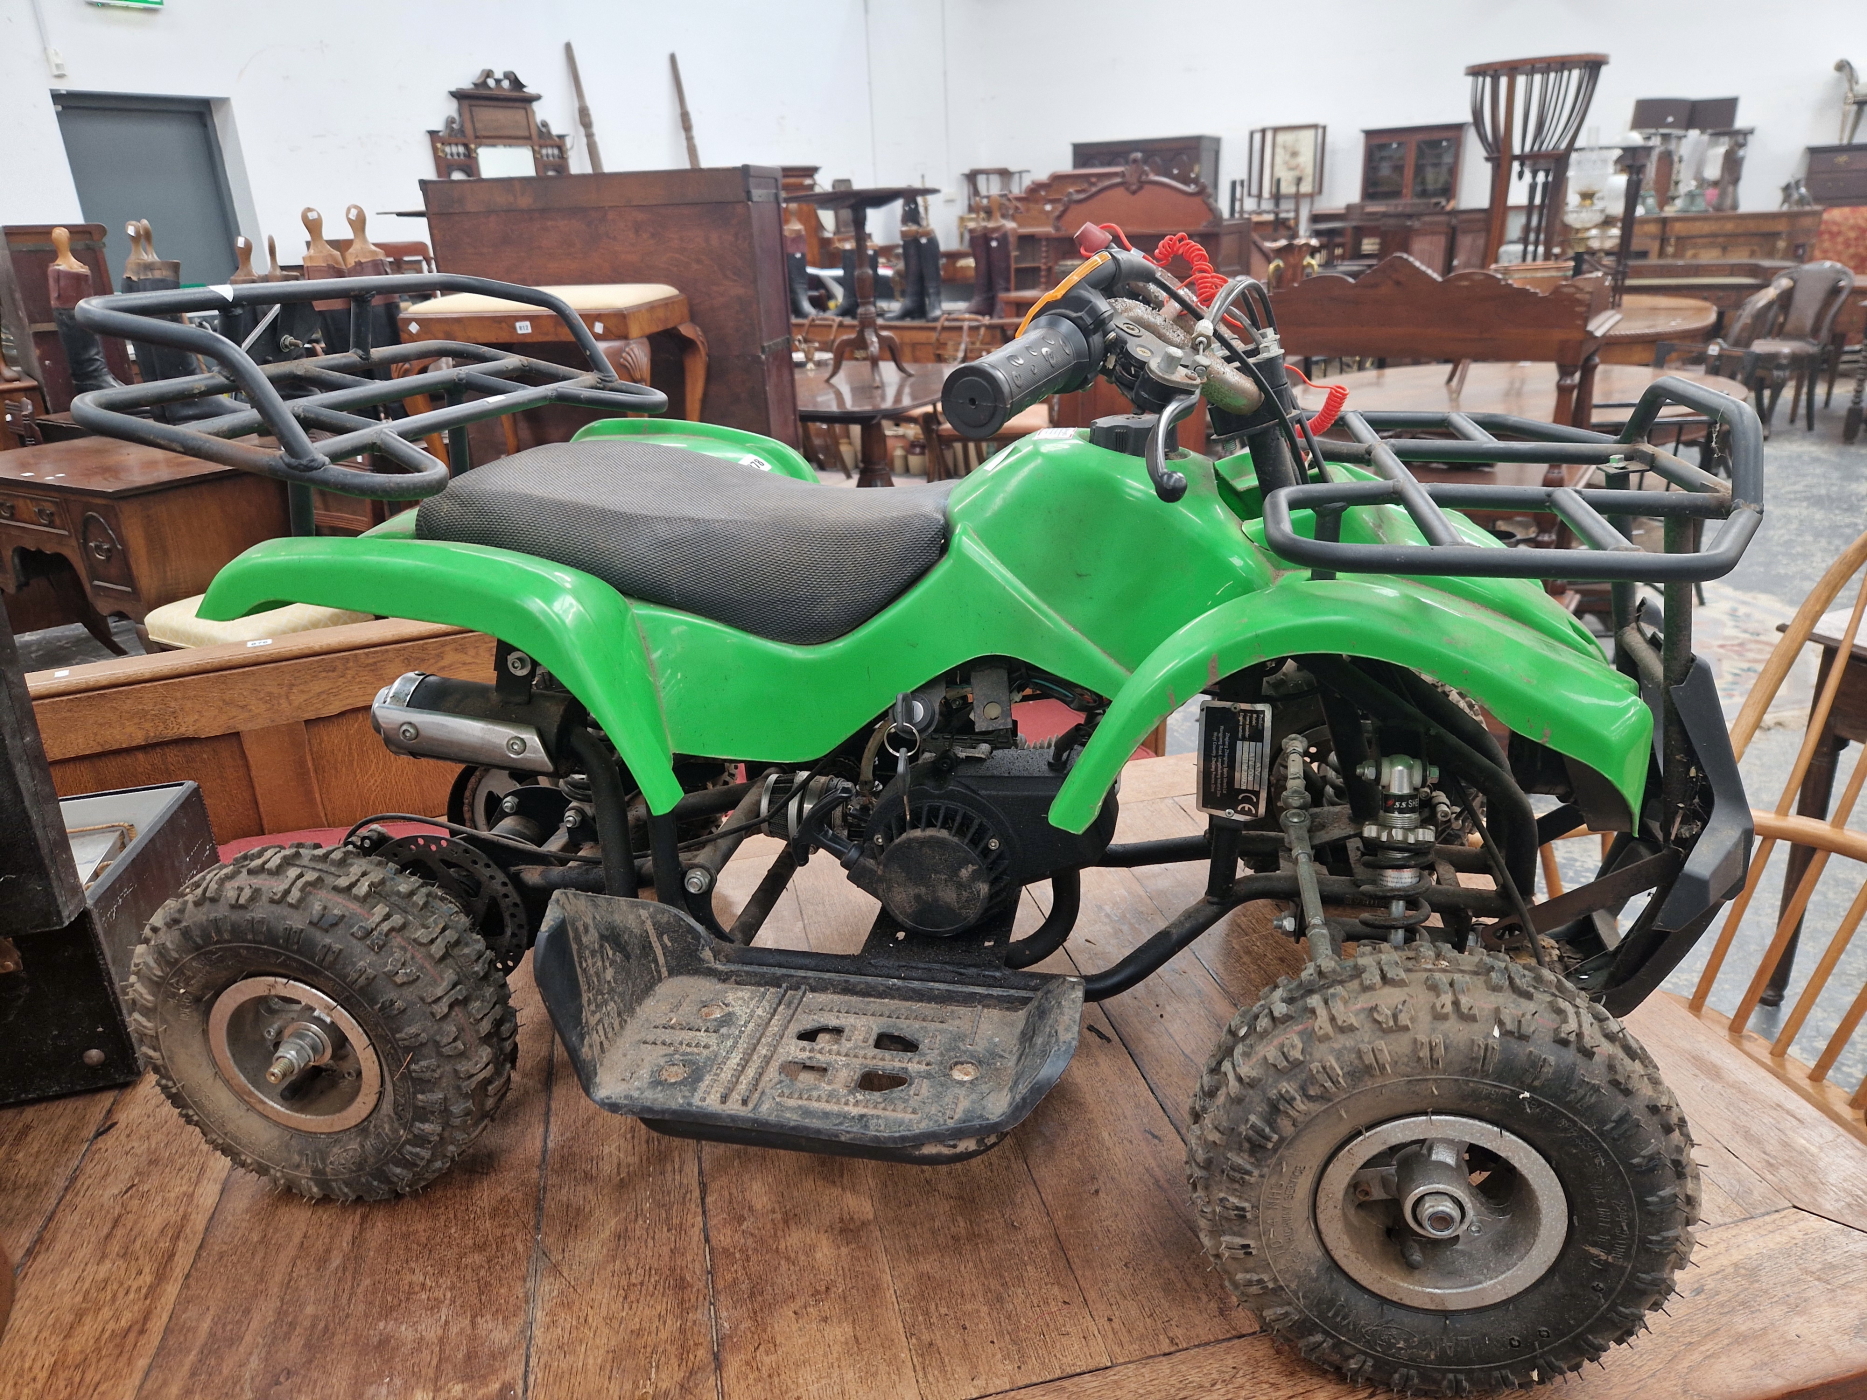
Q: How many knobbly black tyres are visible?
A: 2